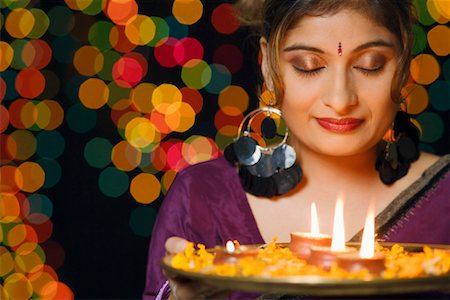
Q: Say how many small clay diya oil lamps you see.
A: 4